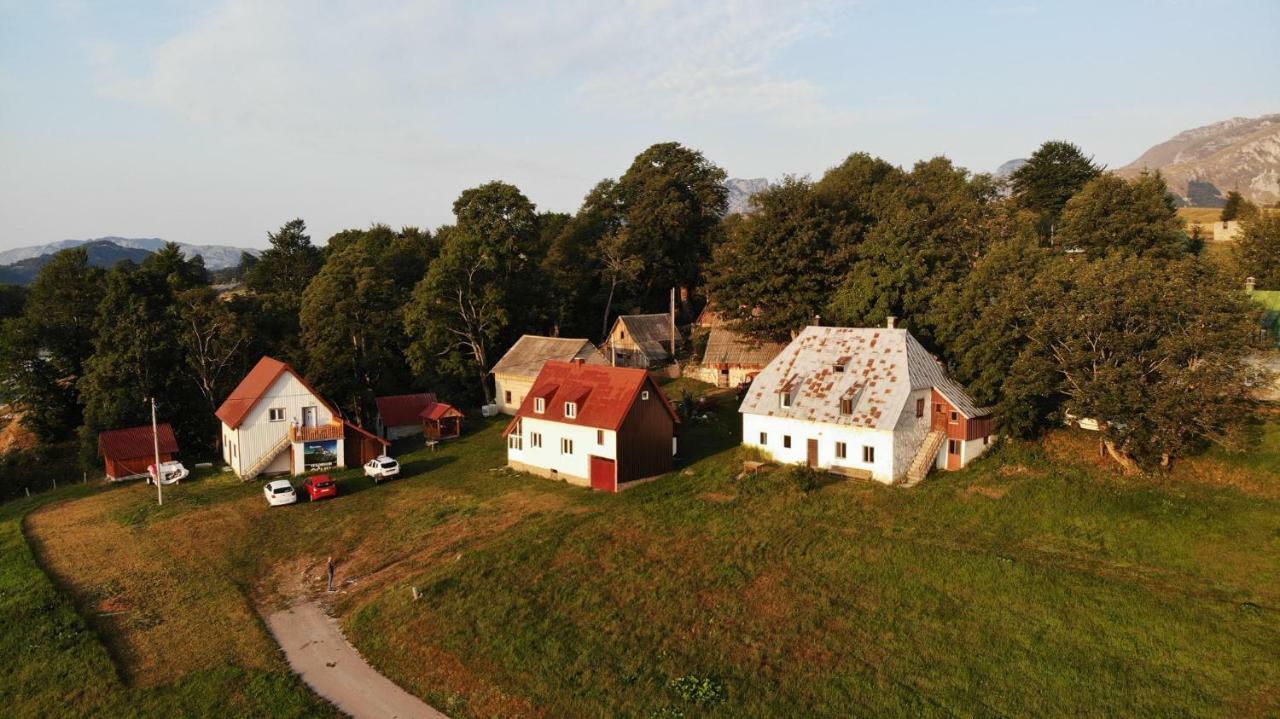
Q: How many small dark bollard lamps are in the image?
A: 0